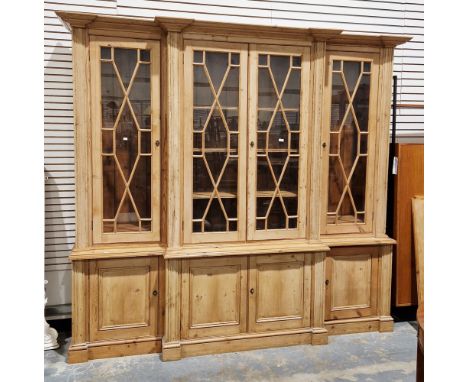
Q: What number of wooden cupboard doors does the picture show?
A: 4